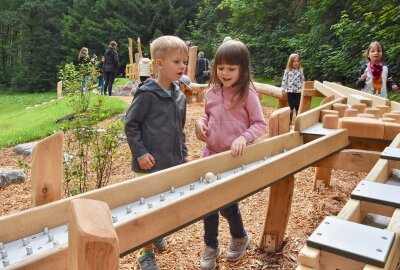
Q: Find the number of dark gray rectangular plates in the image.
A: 3